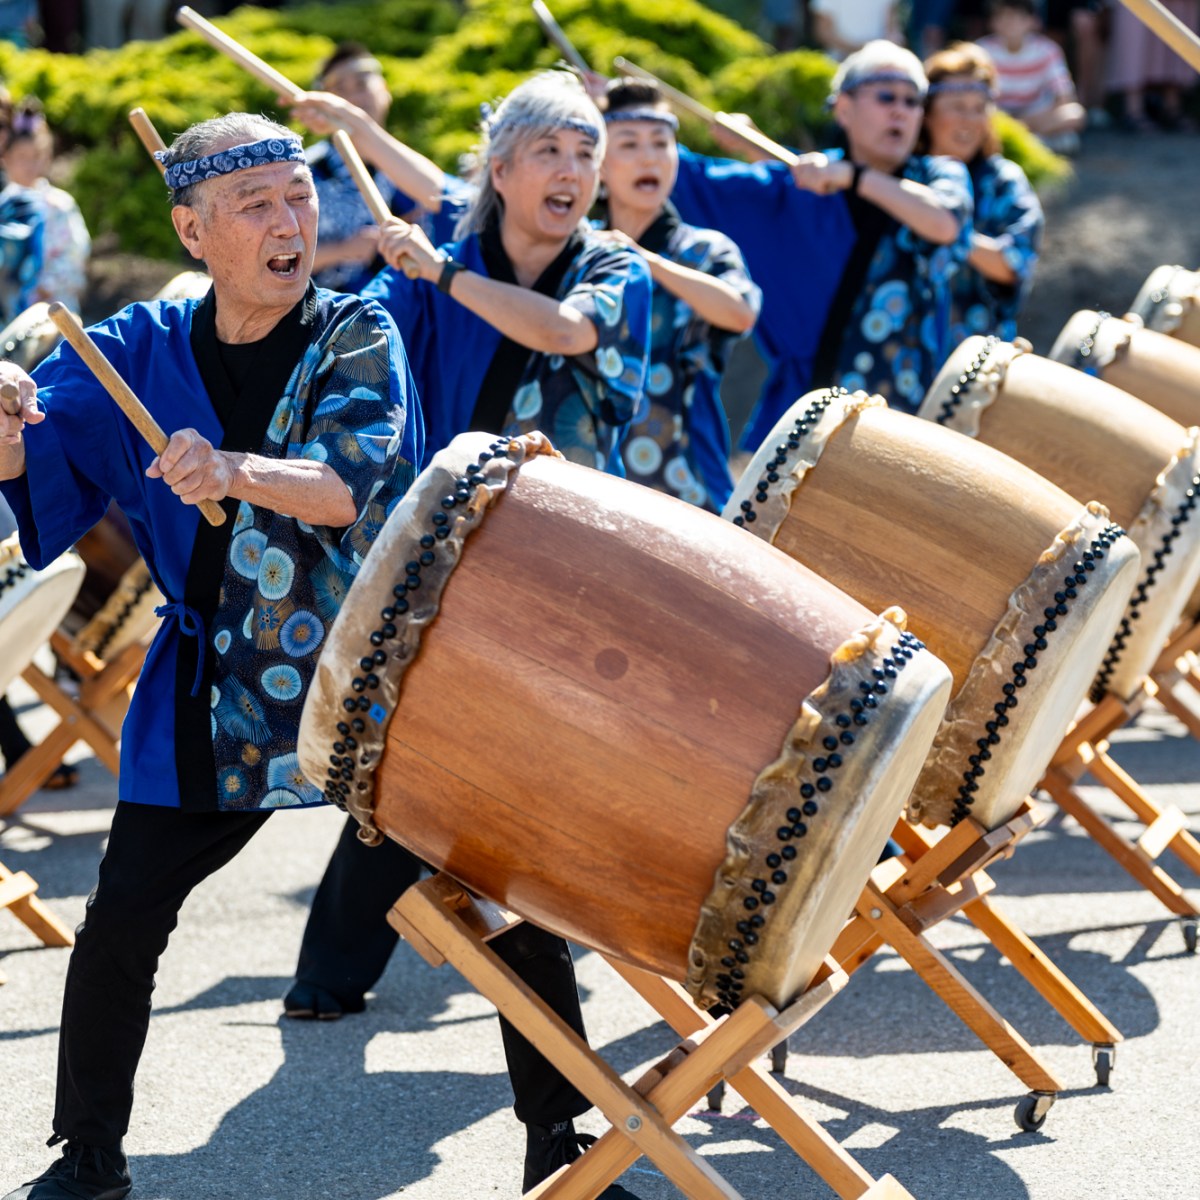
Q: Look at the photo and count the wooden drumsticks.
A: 9